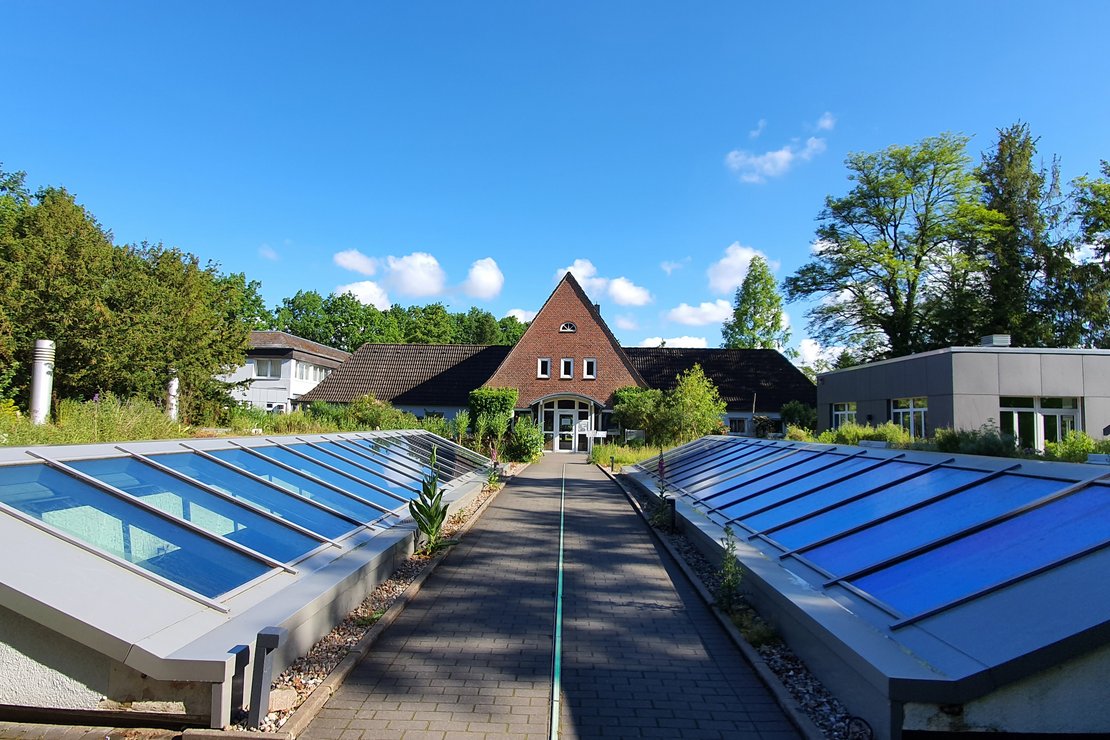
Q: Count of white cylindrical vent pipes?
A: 2